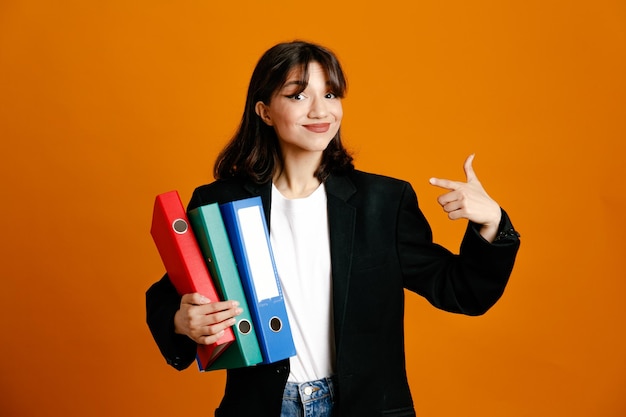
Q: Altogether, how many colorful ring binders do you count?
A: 3